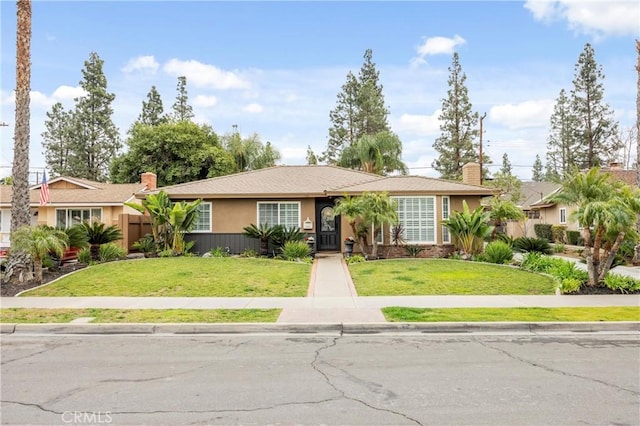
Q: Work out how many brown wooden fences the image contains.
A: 1